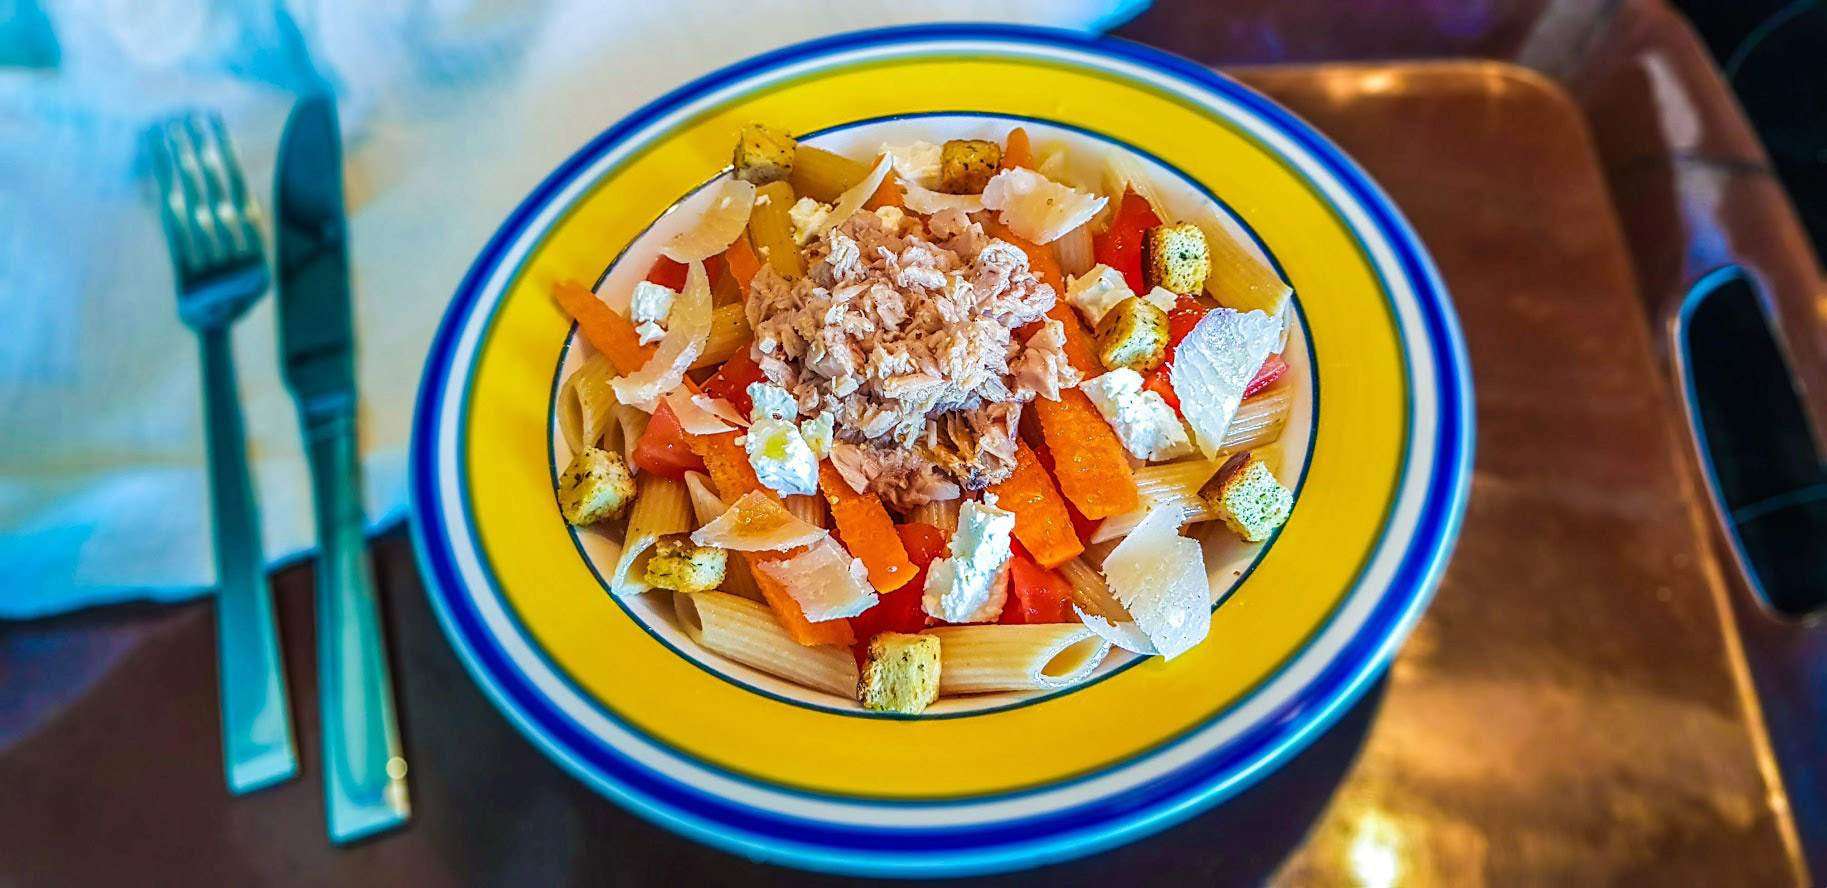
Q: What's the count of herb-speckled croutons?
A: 8